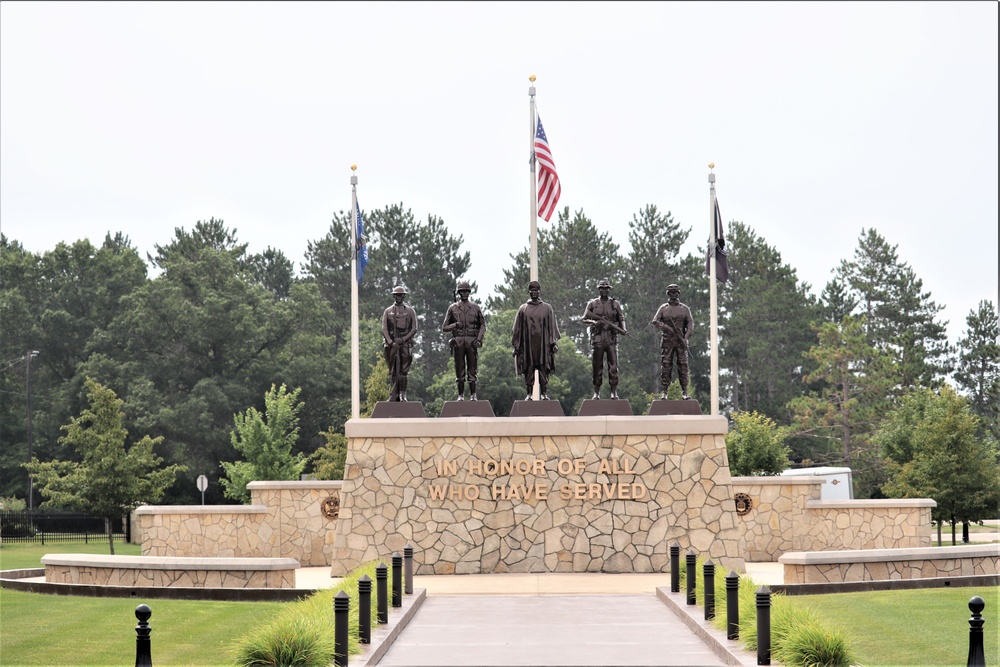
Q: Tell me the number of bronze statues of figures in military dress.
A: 5